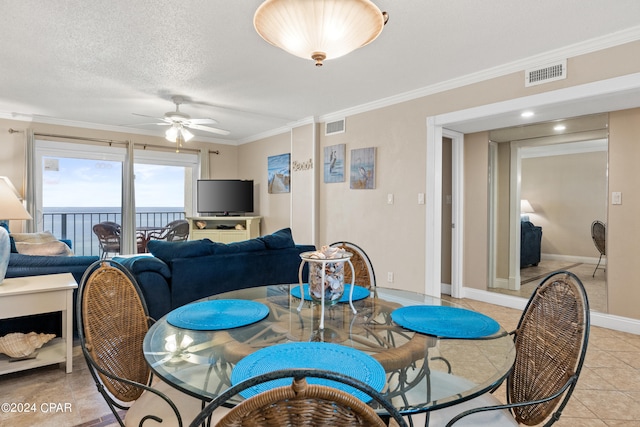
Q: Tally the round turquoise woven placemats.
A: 4